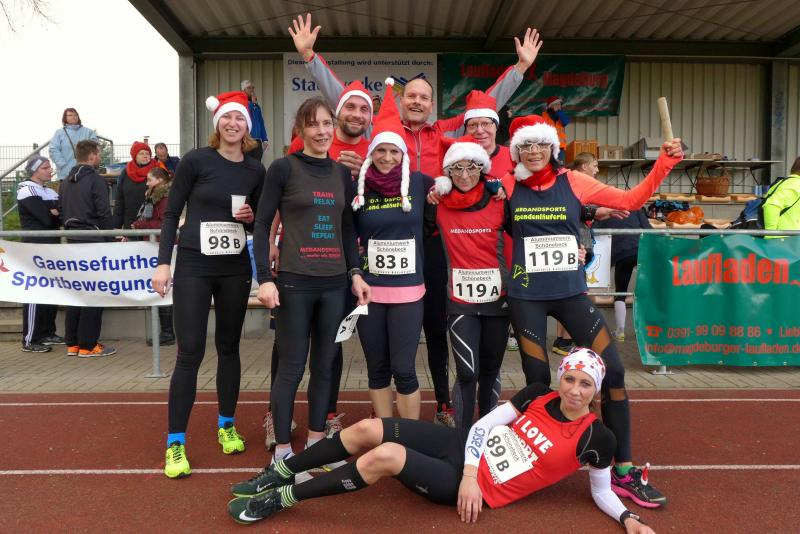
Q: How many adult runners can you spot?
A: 9